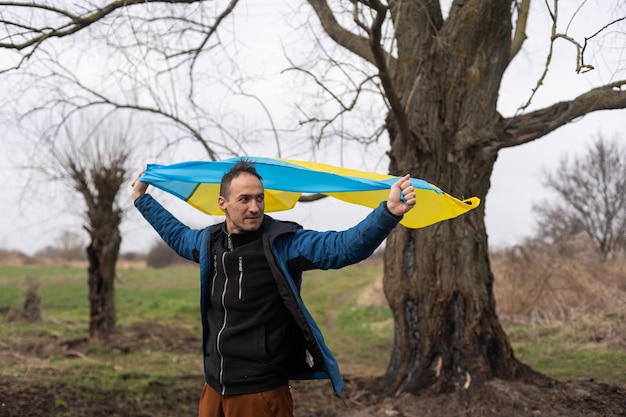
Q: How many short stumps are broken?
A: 1